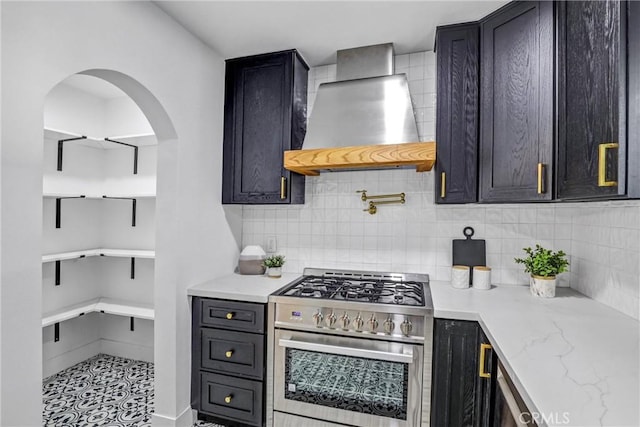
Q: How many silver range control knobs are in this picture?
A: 7